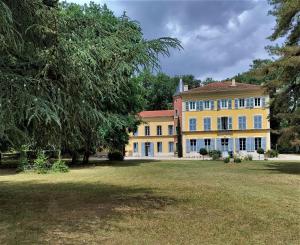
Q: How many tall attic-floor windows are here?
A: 5